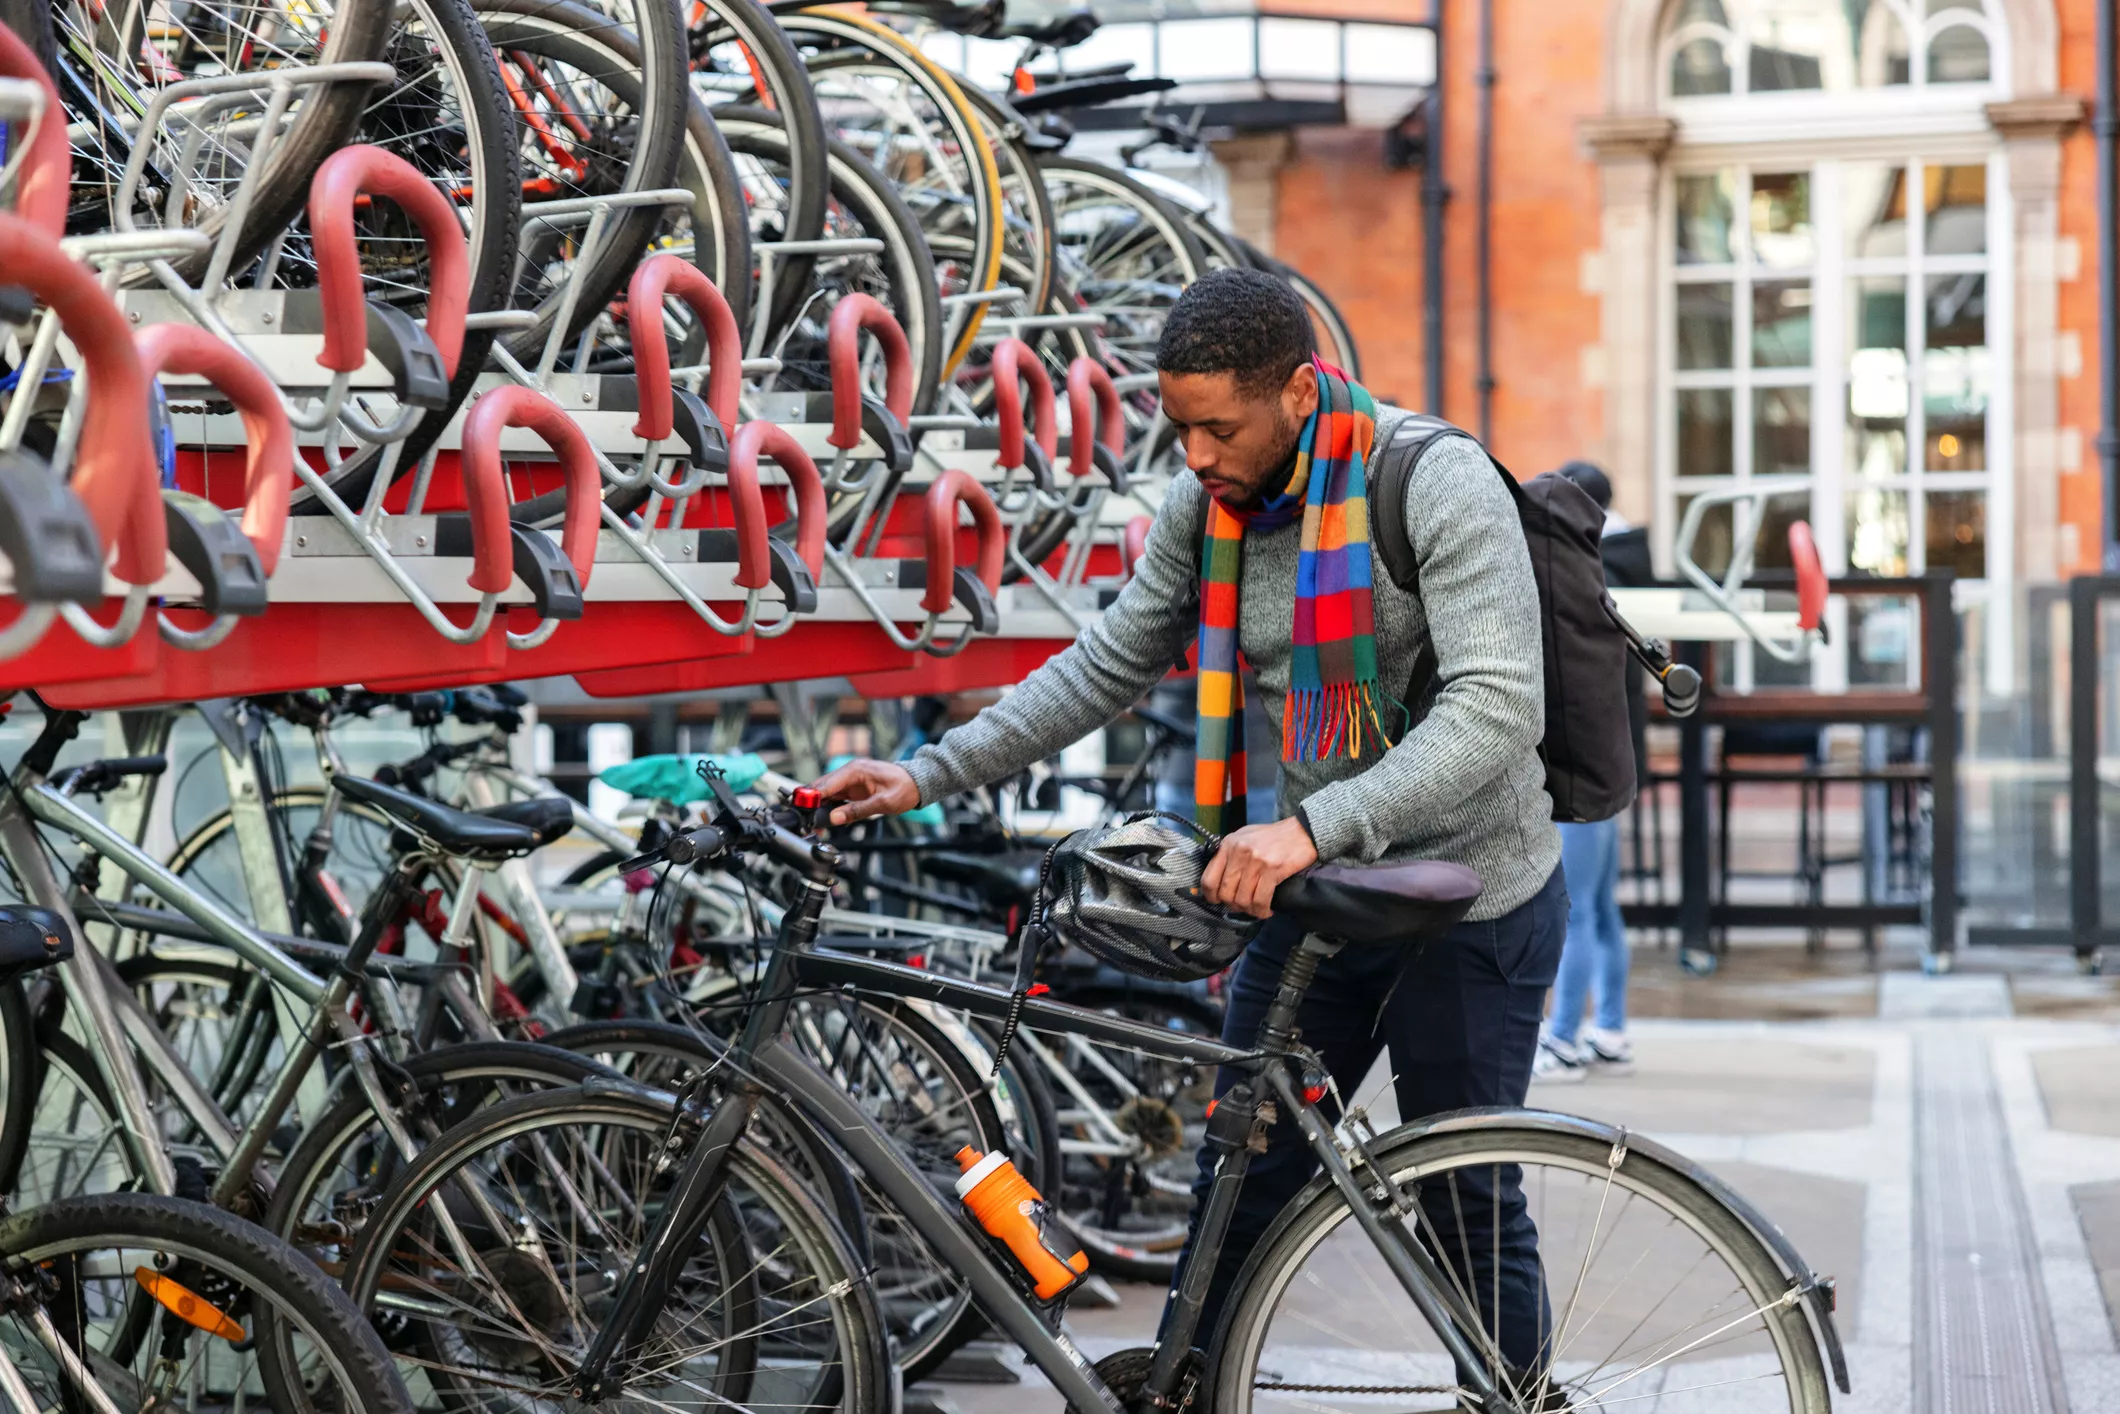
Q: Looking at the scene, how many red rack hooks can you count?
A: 13